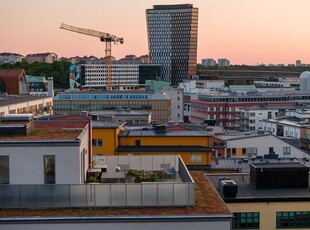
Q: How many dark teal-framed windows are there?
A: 2